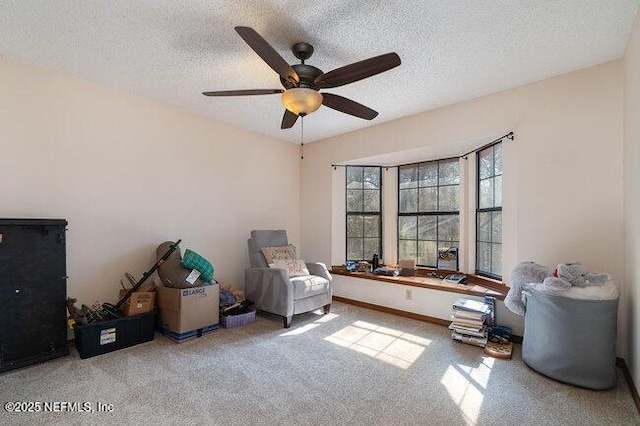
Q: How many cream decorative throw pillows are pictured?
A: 2